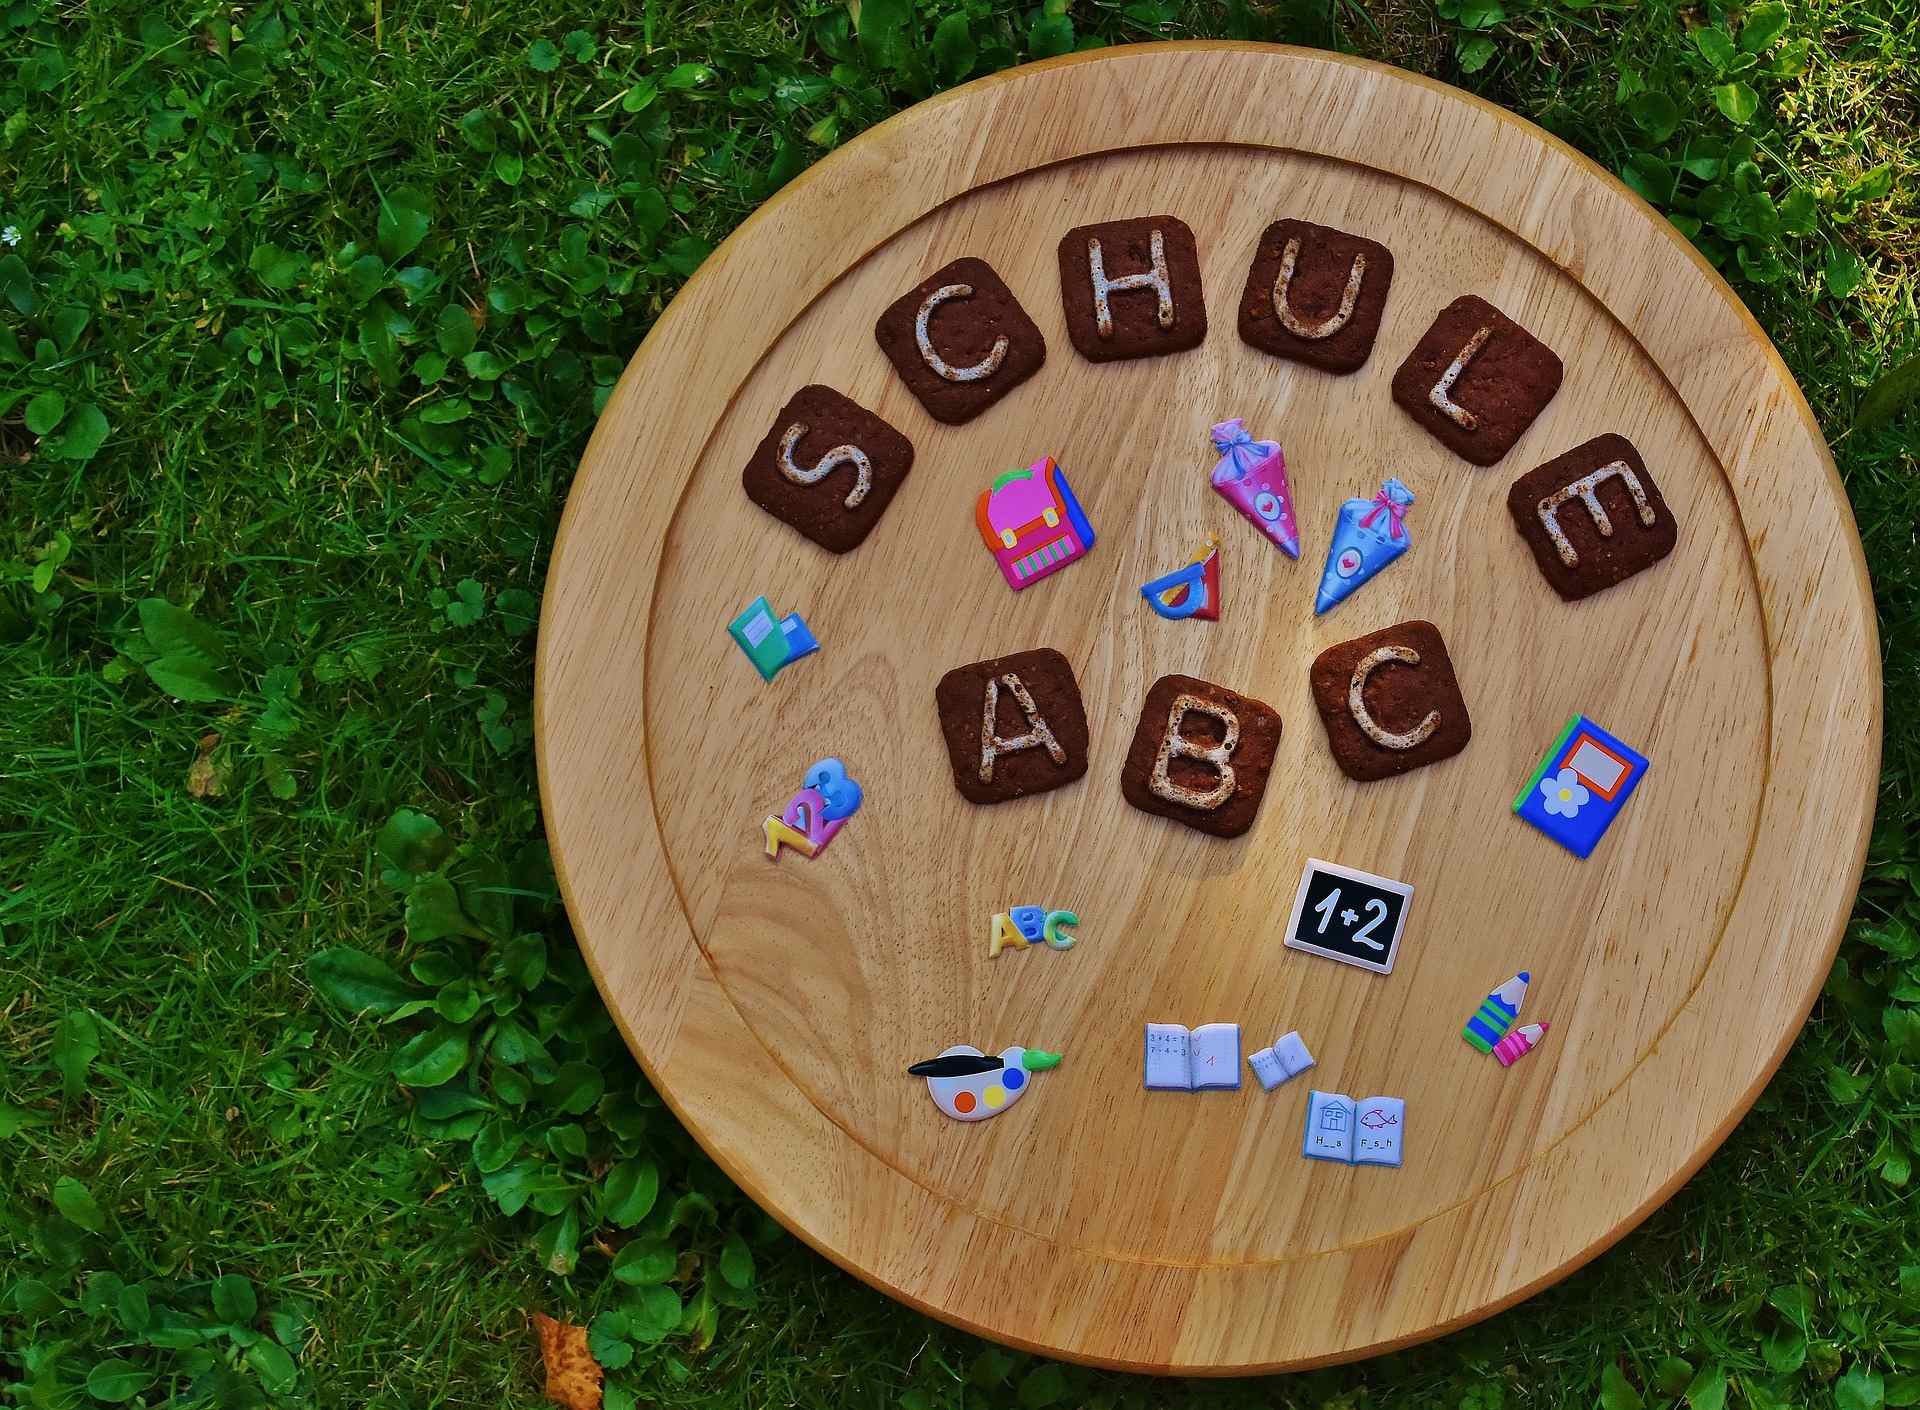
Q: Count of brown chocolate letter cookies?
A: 9